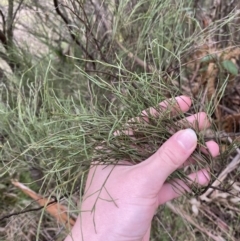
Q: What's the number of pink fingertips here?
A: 4